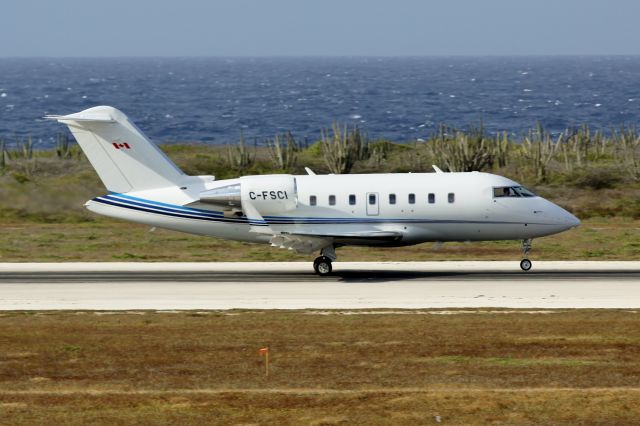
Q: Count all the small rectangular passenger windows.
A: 8